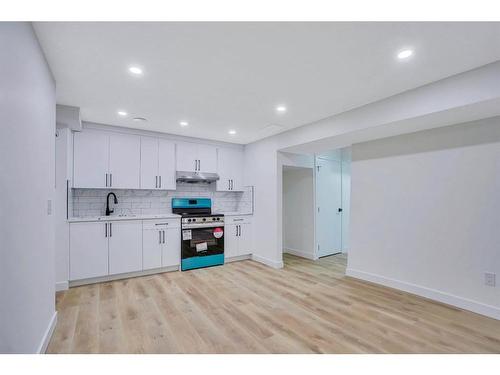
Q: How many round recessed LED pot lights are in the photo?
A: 6